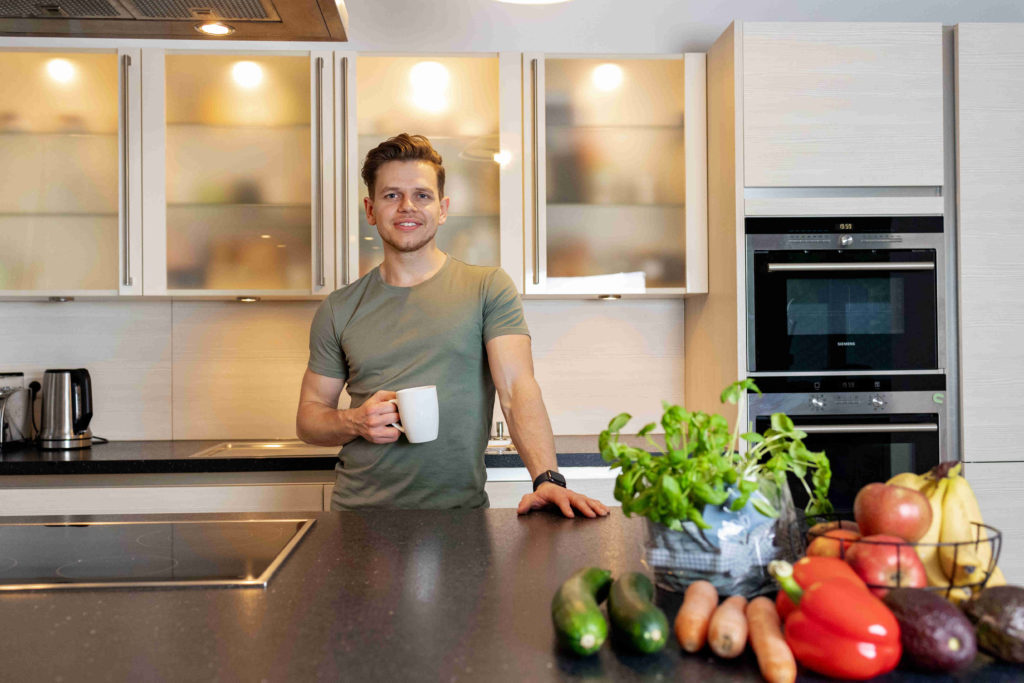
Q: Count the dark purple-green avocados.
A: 2